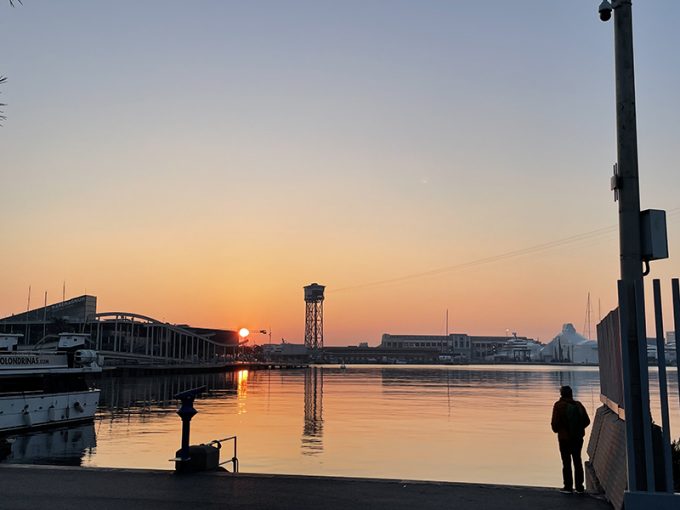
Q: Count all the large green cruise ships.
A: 0